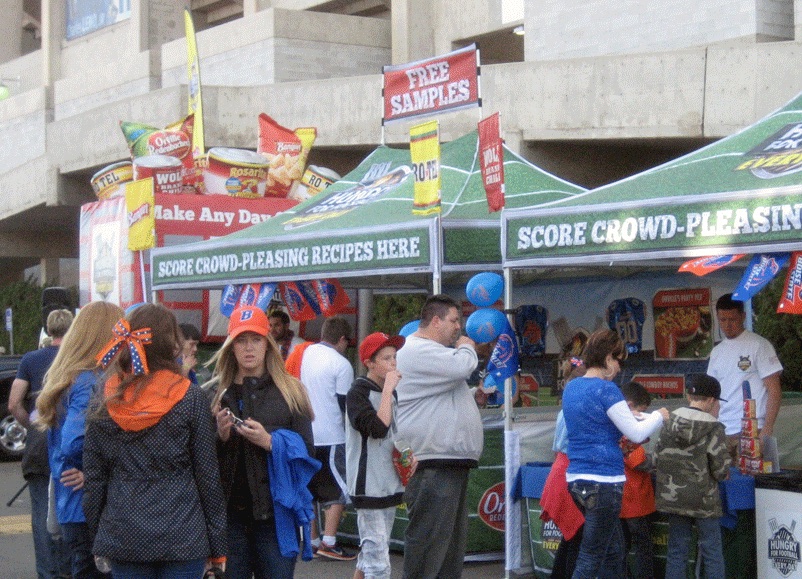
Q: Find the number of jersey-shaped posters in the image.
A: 2